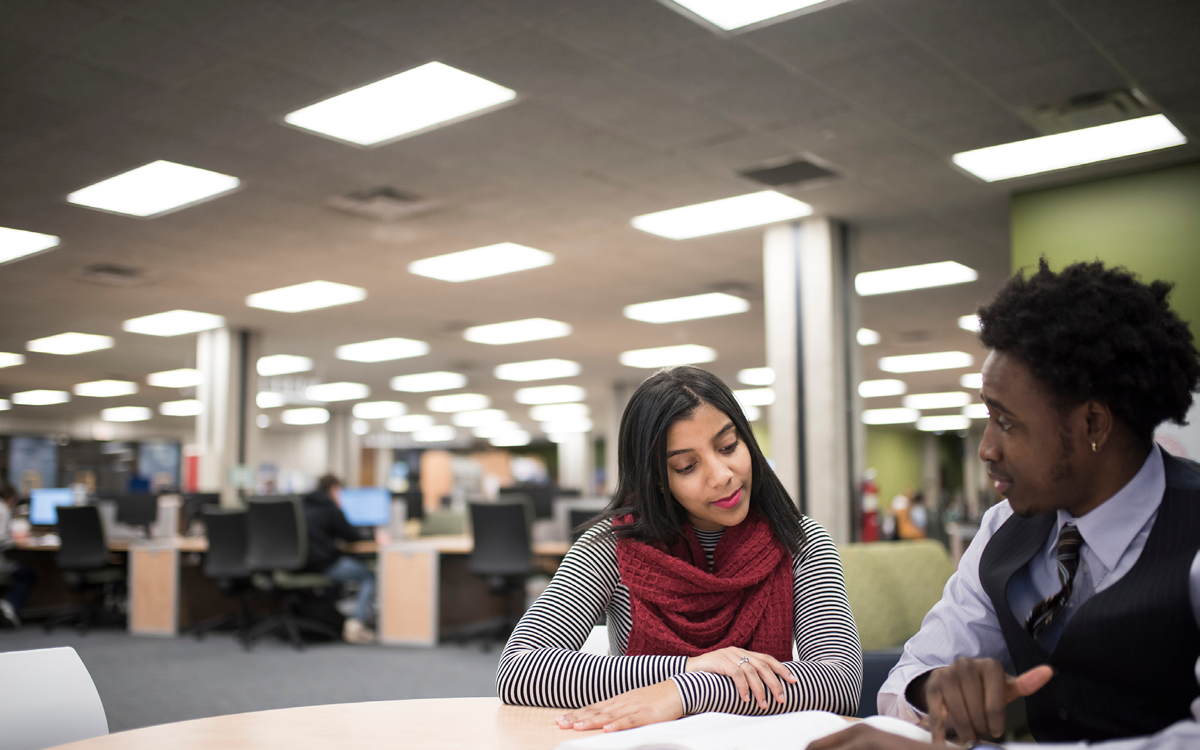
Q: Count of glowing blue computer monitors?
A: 2